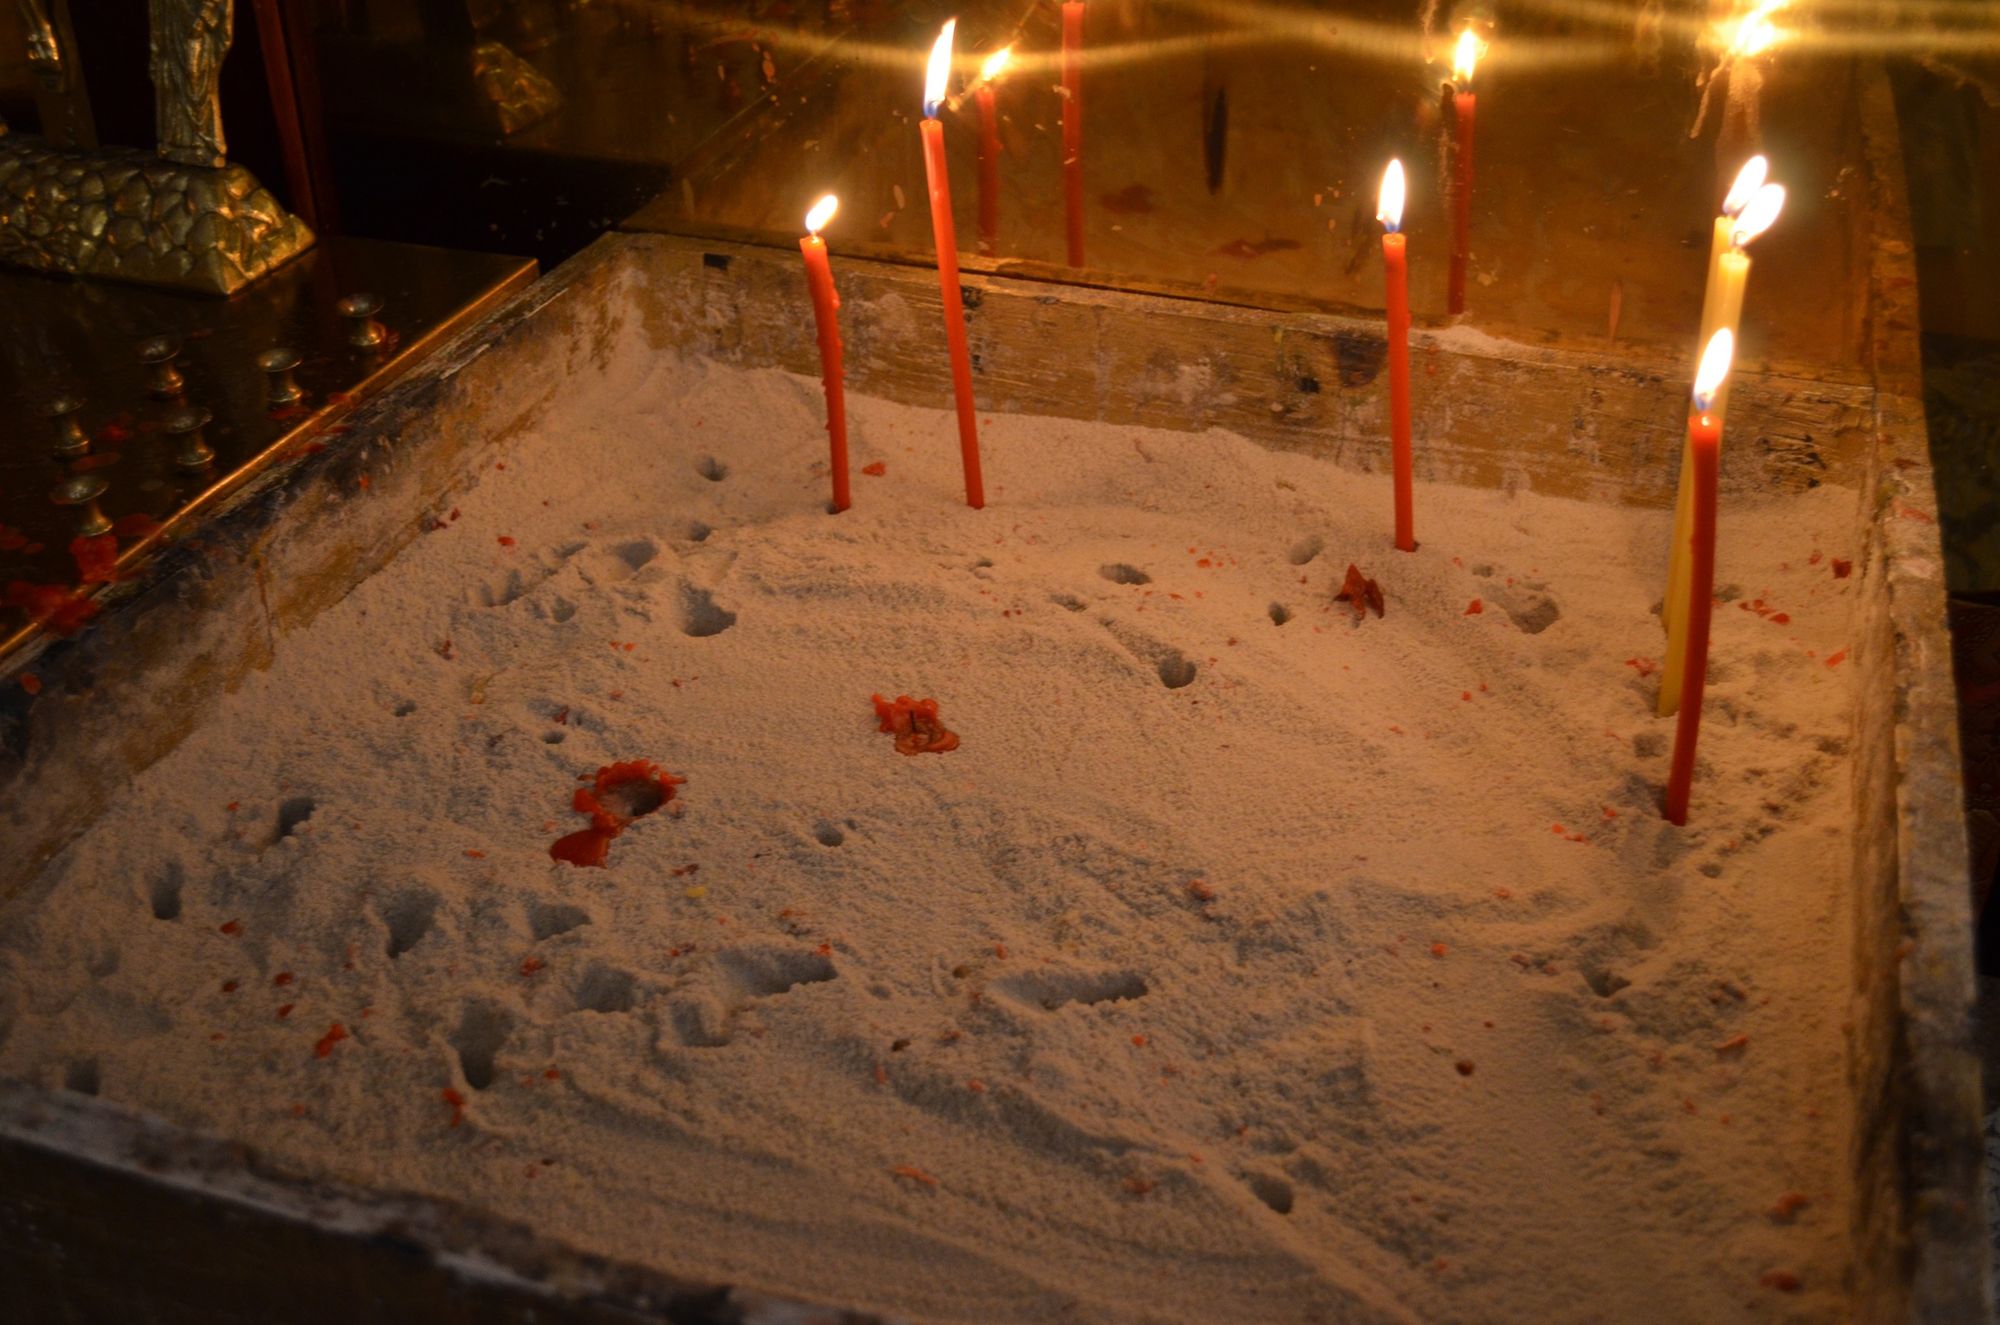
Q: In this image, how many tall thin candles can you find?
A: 6